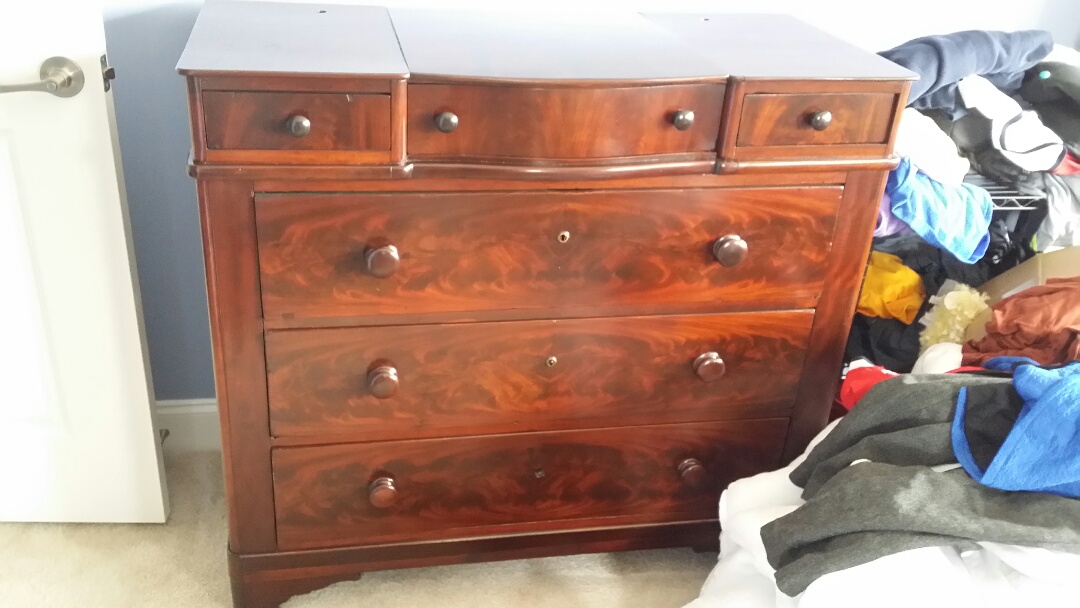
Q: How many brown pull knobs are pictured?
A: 10